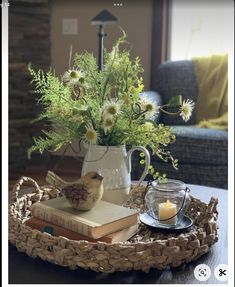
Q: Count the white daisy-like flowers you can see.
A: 6